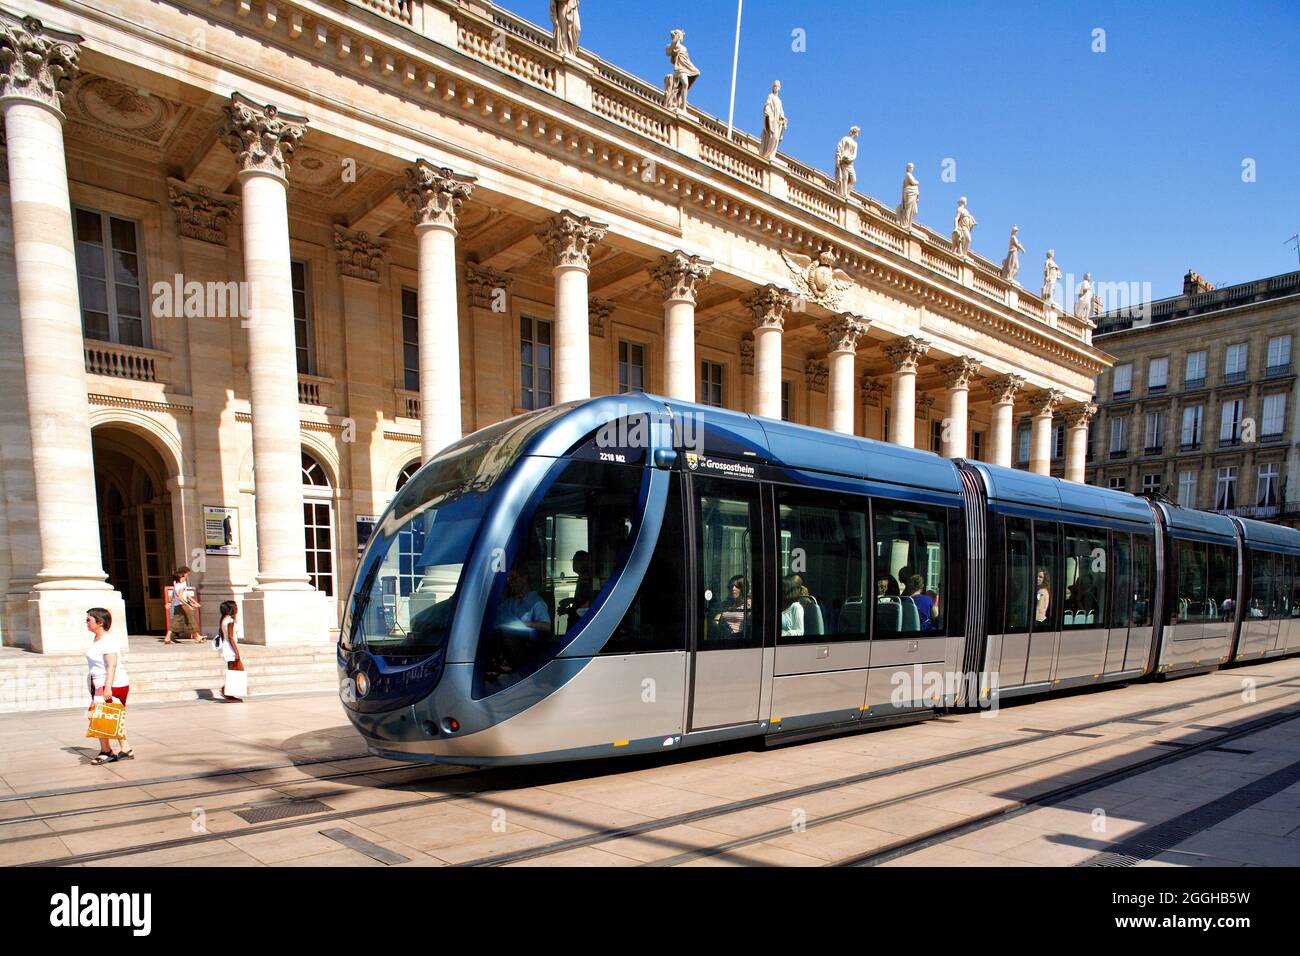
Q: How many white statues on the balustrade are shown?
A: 9